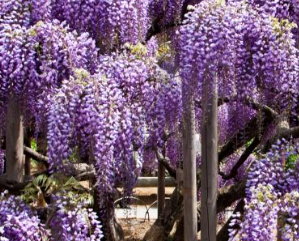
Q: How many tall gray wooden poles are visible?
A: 3